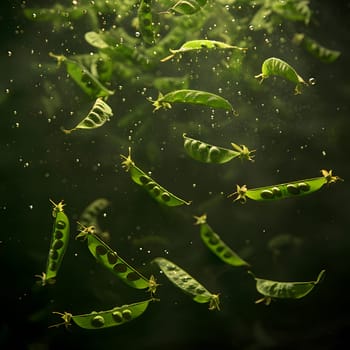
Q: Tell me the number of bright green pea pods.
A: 14